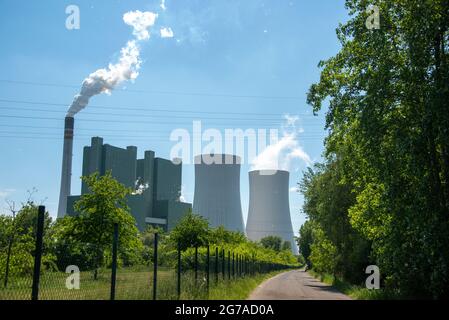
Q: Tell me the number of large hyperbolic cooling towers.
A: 2